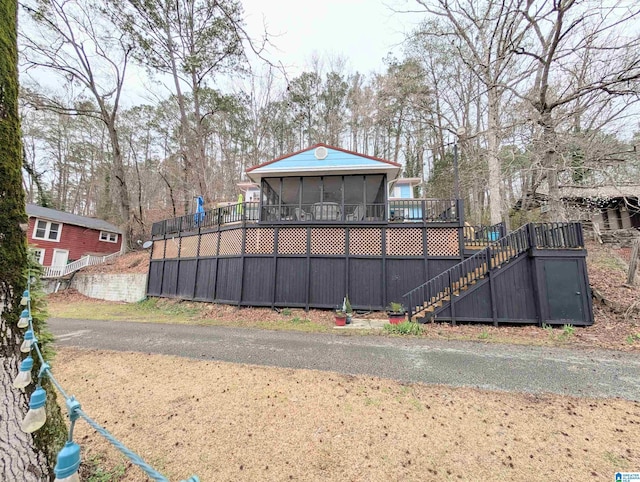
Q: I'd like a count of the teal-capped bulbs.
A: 6